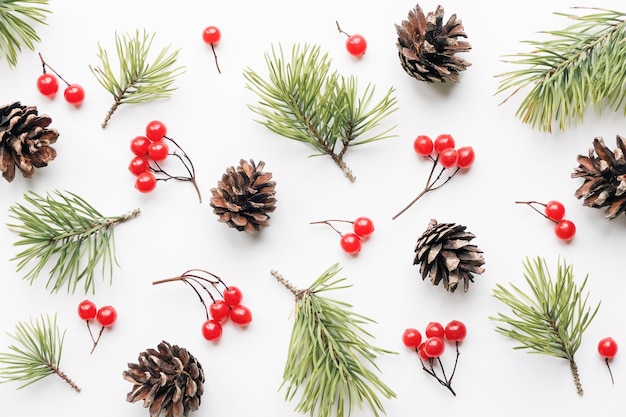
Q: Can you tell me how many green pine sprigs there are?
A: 8